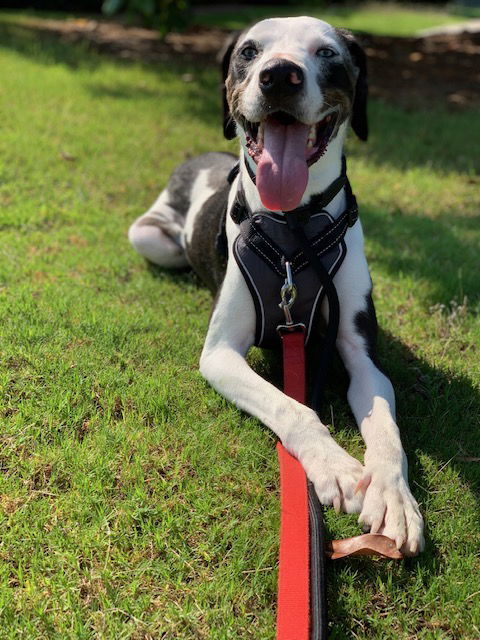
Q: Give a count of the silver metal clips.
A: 1